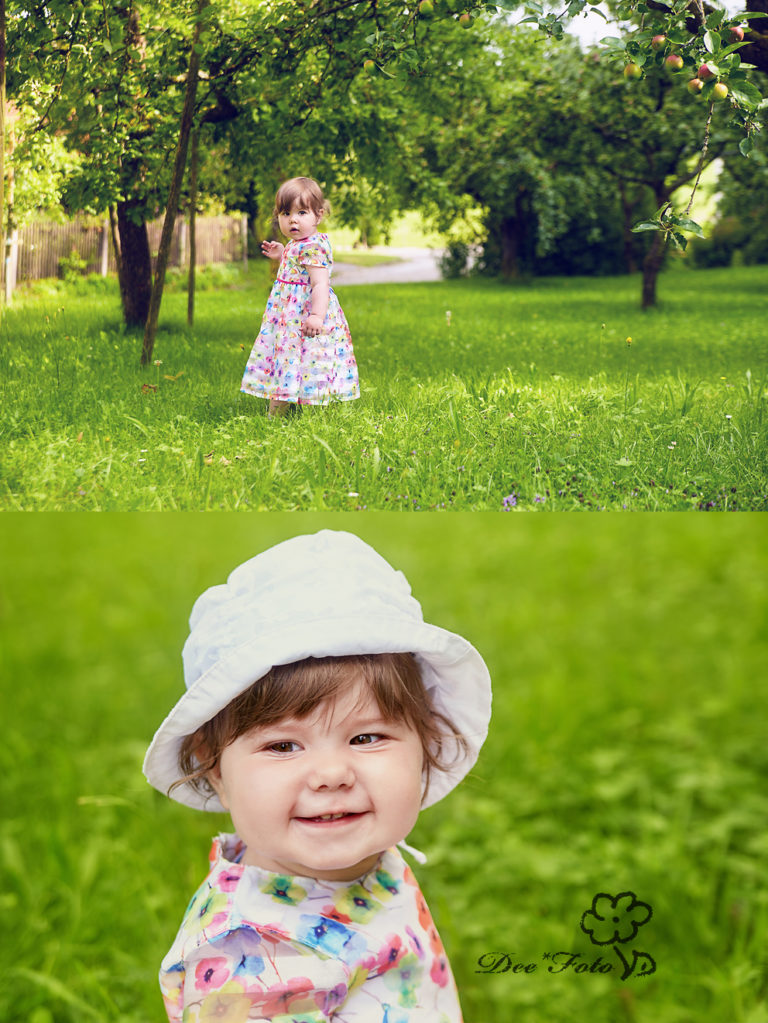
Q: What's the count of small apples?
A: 10